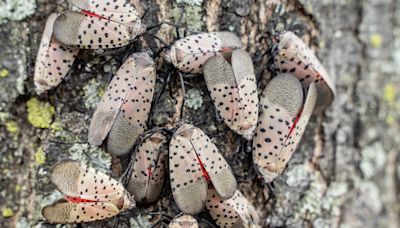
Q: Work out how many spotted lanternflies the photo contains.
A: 12